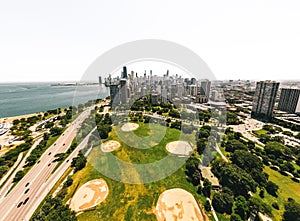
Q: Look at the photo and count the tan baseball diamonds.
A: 5